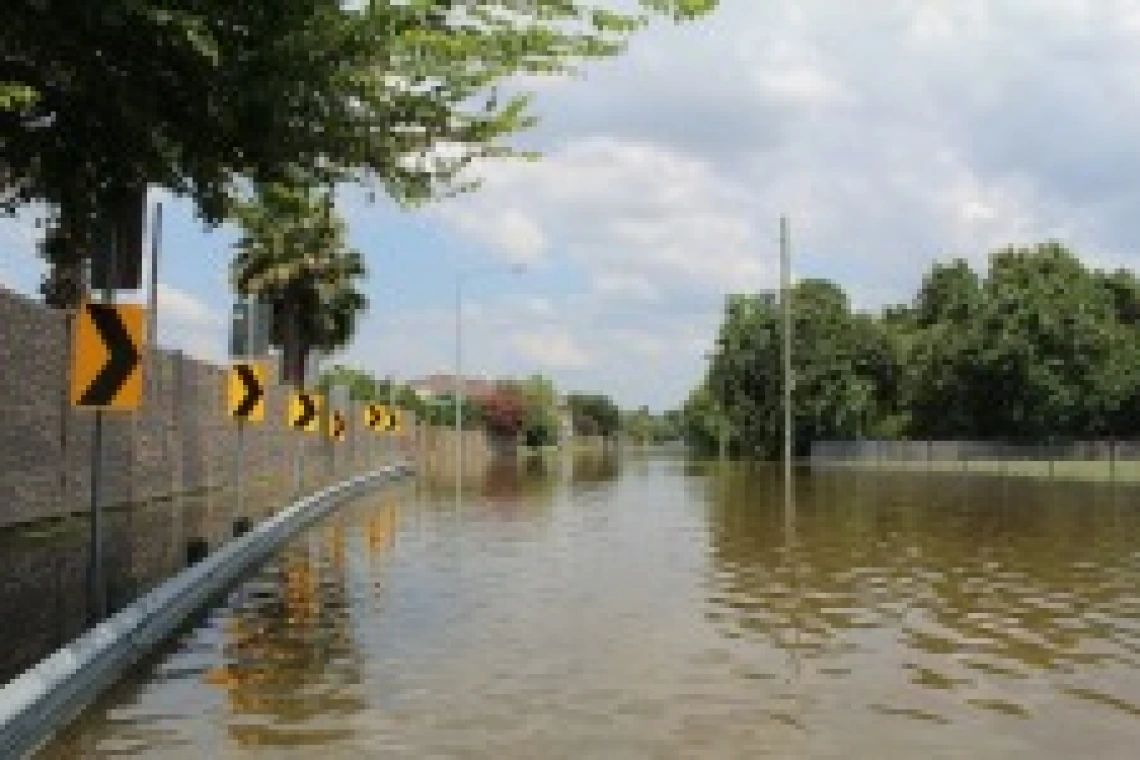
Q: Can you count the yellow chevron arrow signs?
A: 6